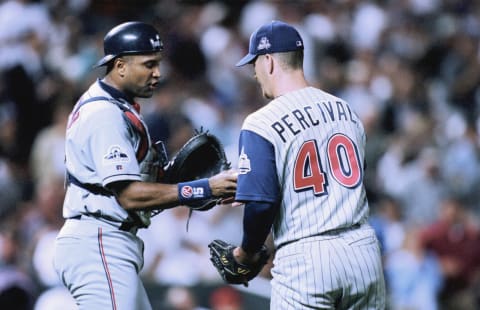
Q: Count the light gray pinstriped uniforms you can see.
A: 1